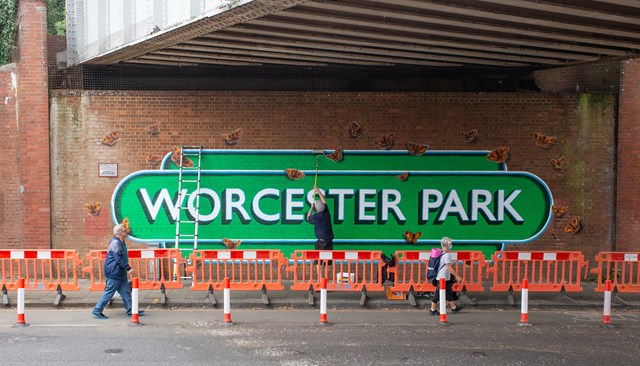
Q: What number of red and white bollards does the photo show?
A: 7